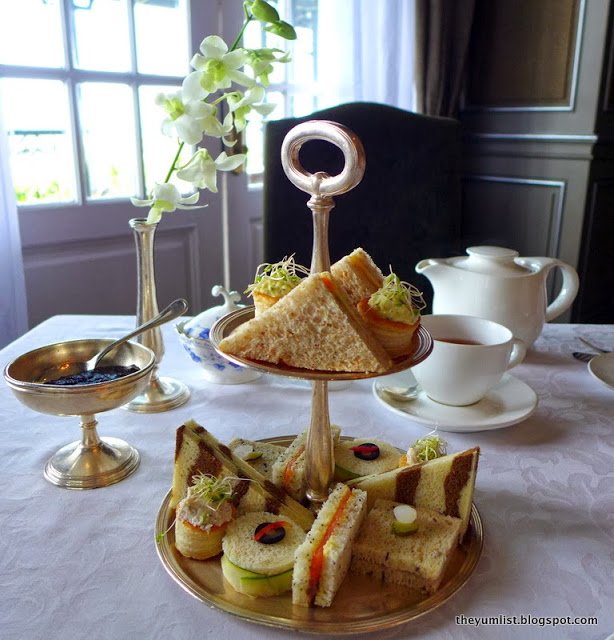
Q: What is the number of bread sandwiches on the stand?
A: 10